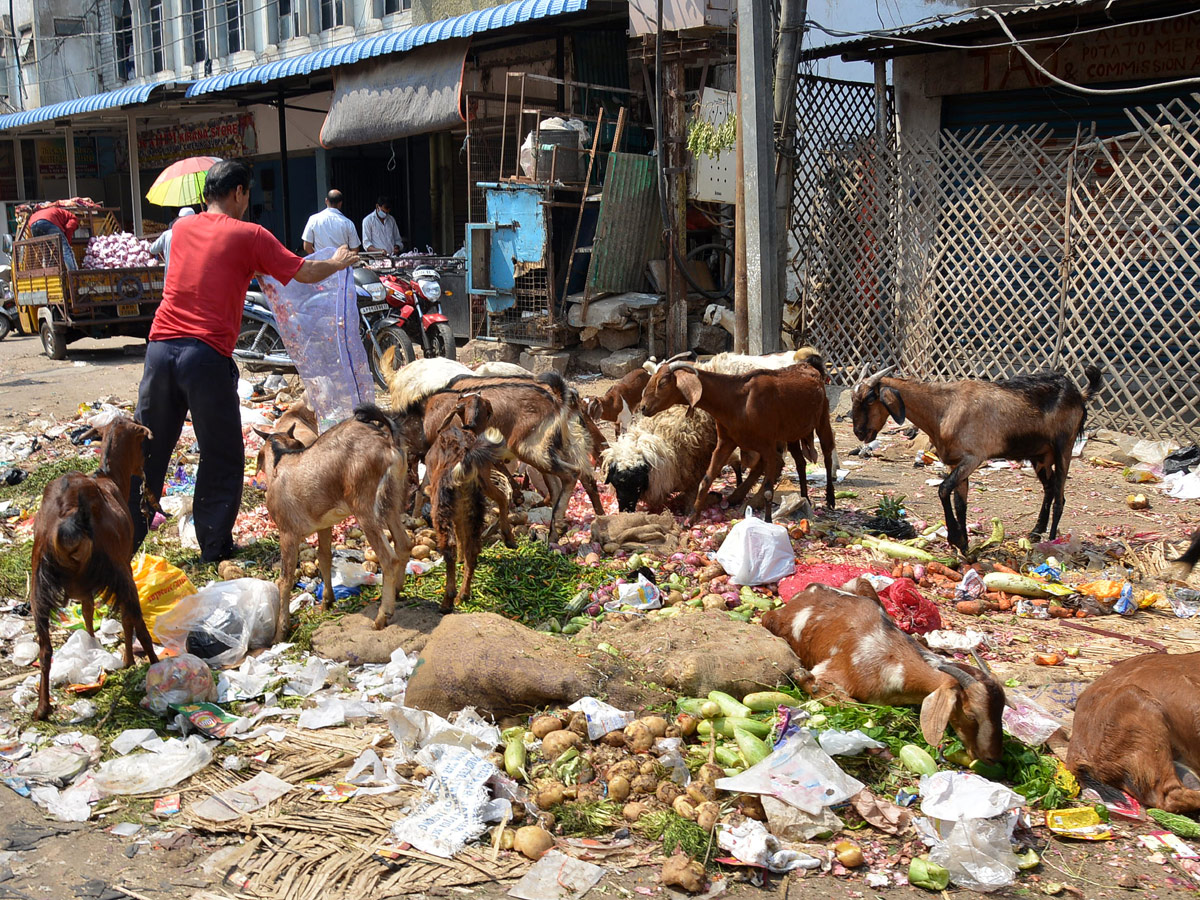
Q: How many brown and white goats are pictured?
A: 1